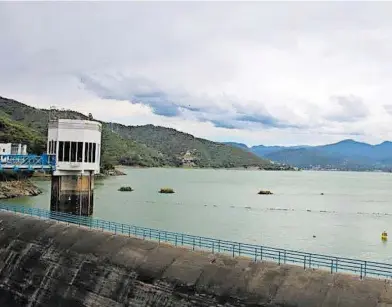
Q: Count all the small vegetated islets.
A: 3